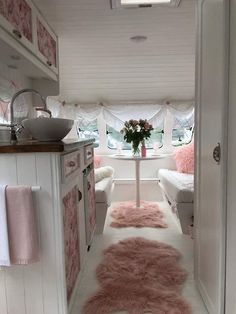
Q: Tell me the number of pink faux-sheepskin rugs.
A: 2